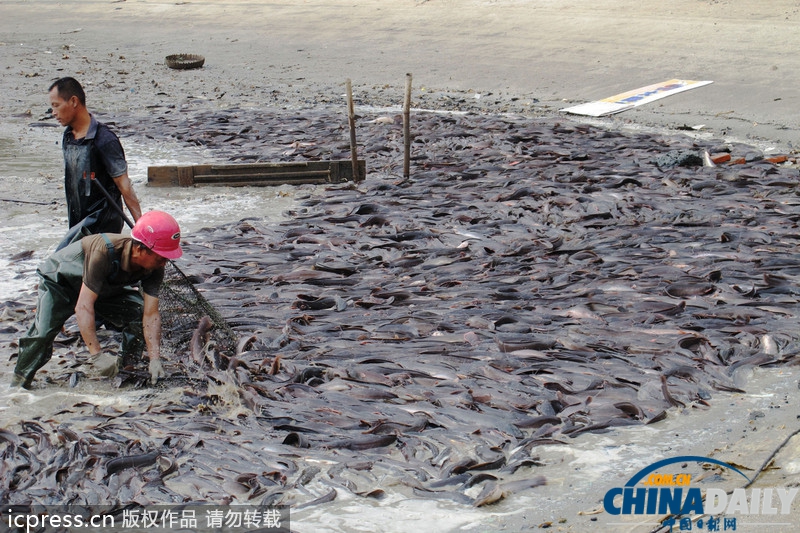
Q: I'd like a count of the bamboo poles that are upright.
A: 2